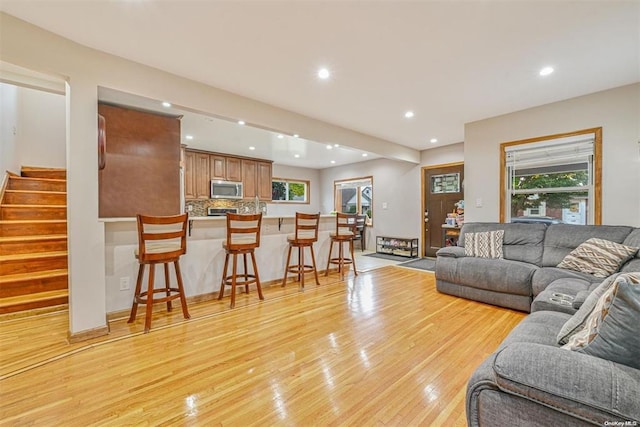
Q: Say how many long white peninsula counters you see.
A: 1